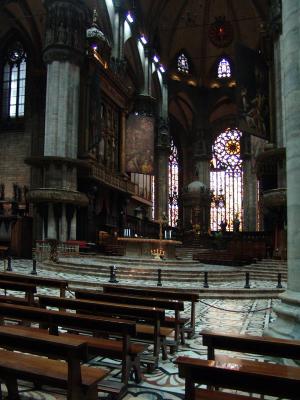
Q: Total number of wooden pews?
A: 9